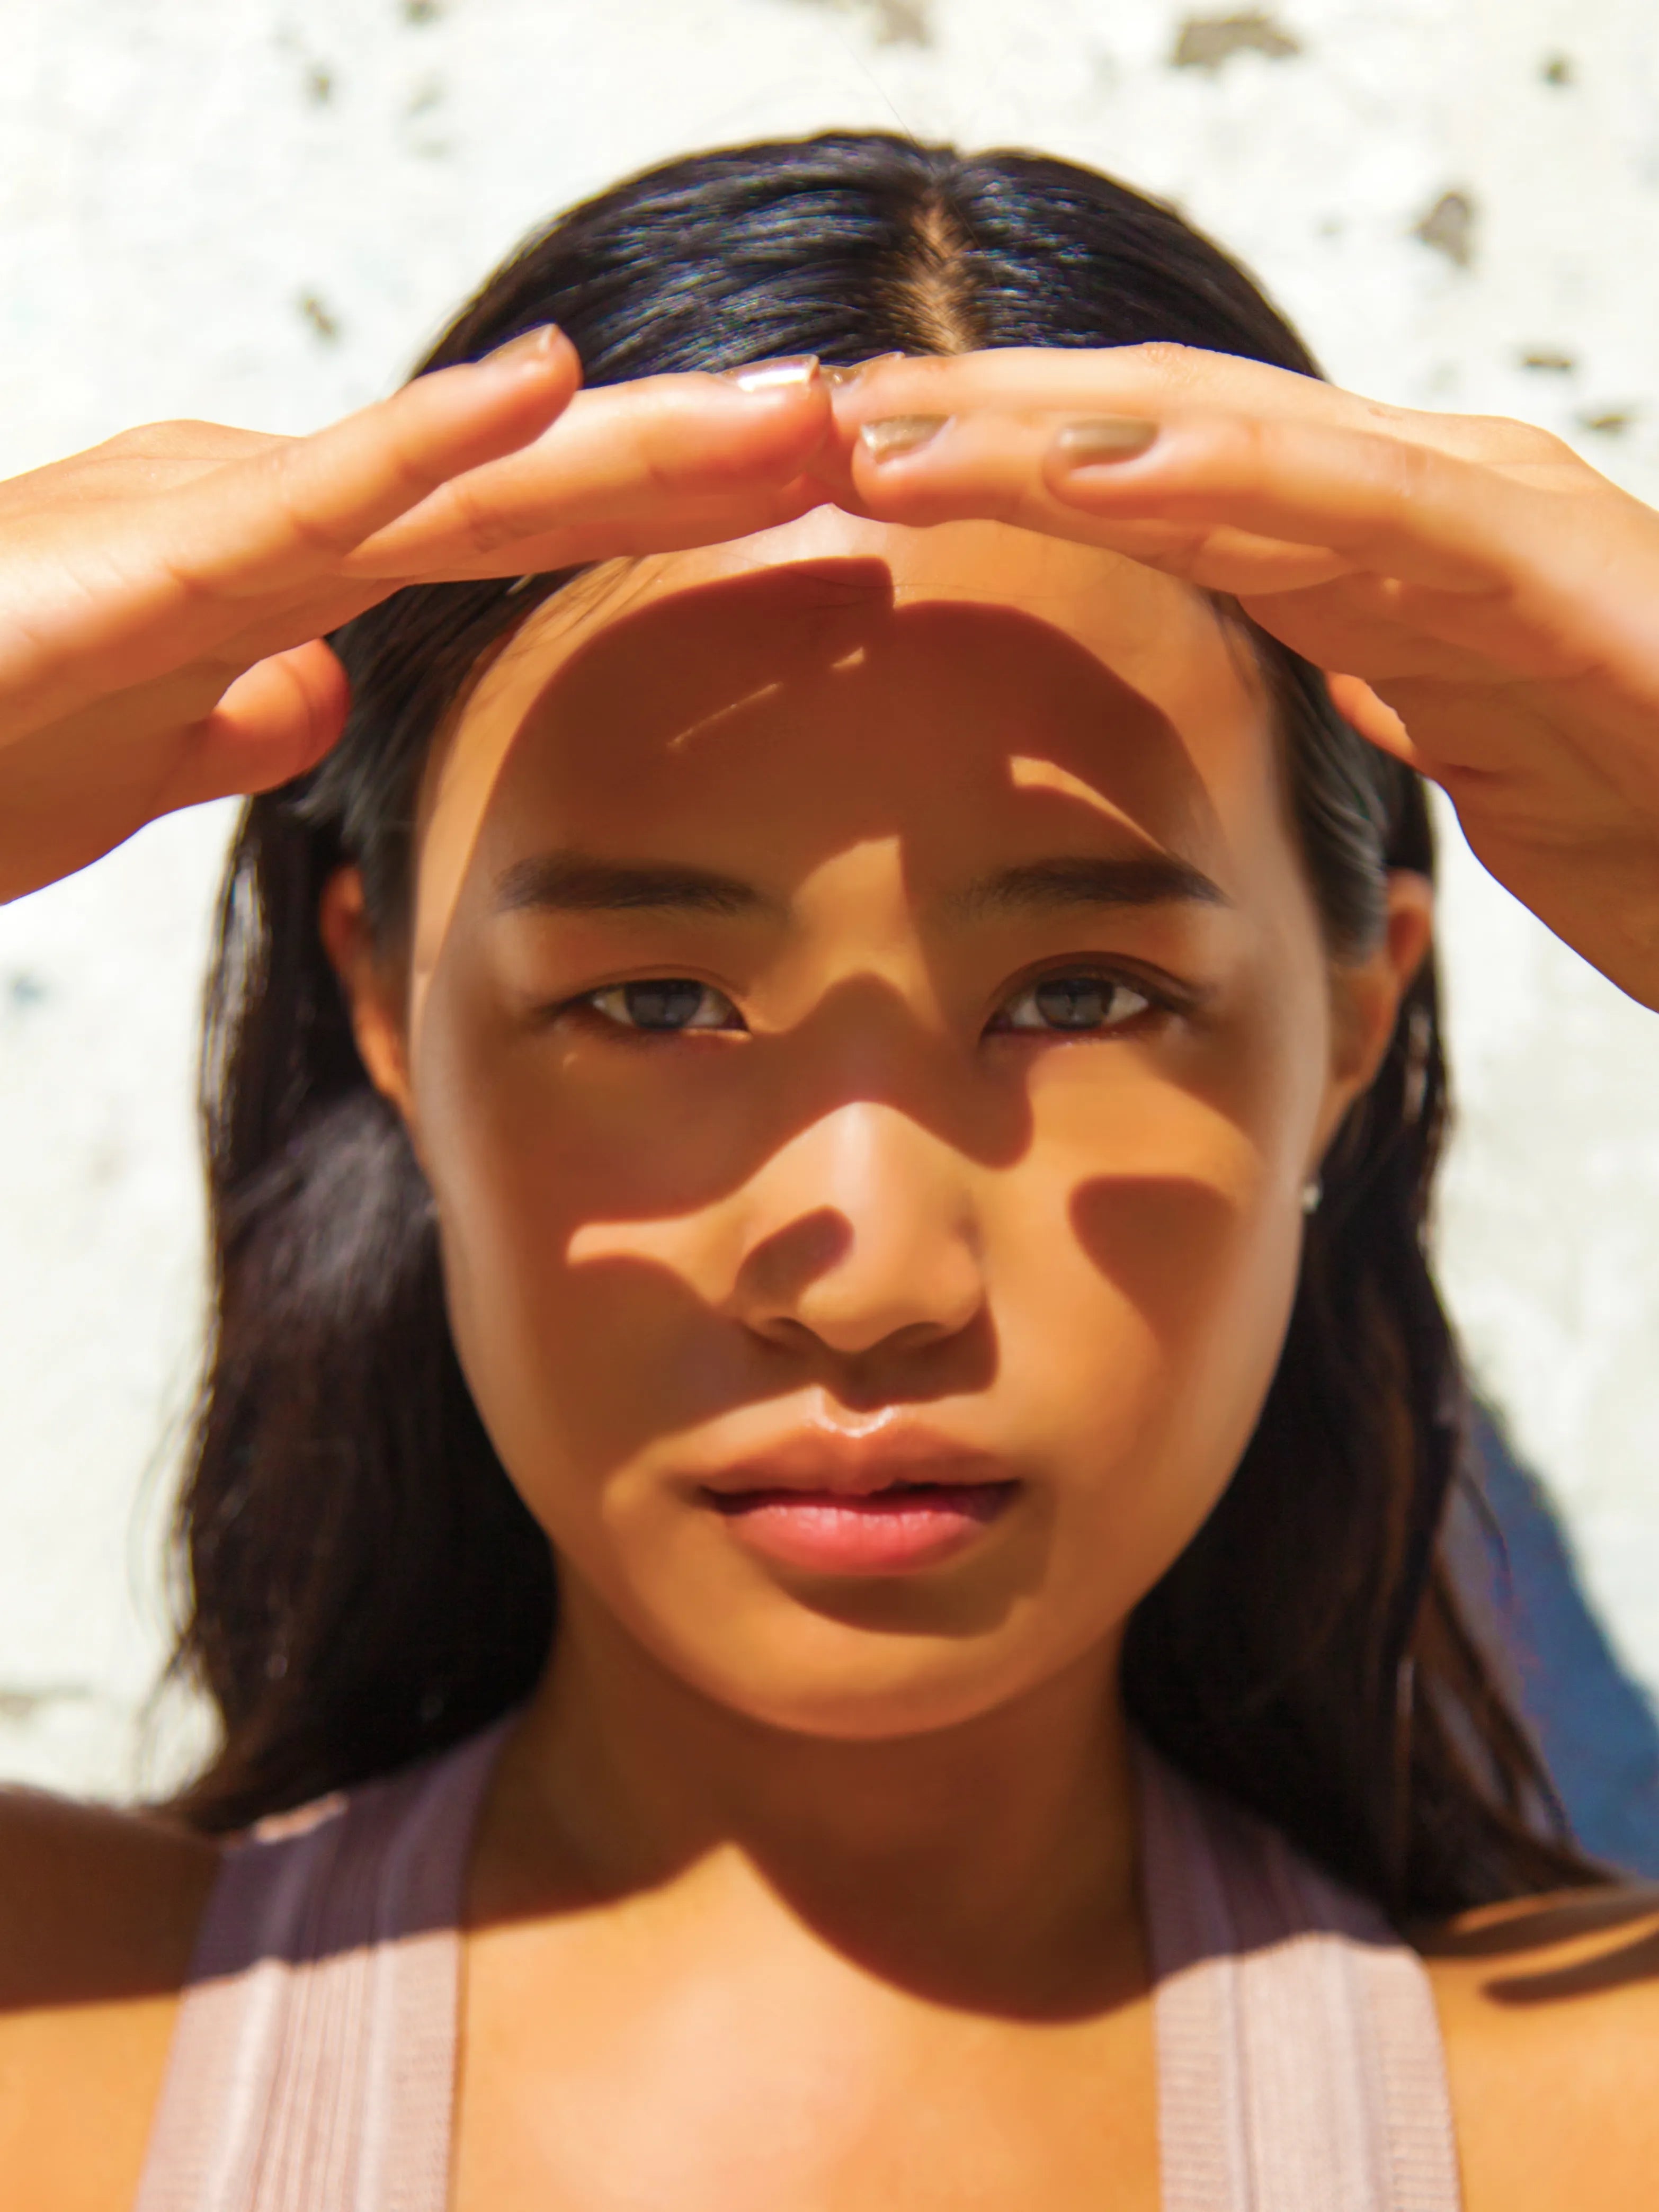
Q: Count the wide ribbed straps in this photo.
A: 2